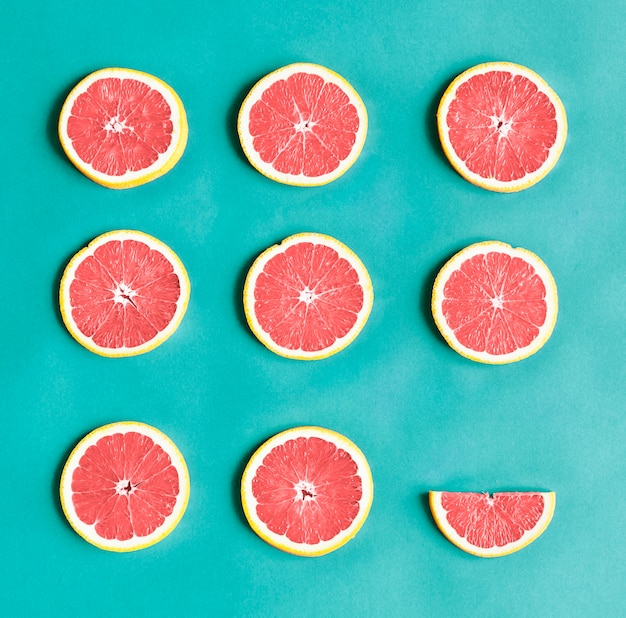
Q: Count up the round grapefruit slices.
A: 8